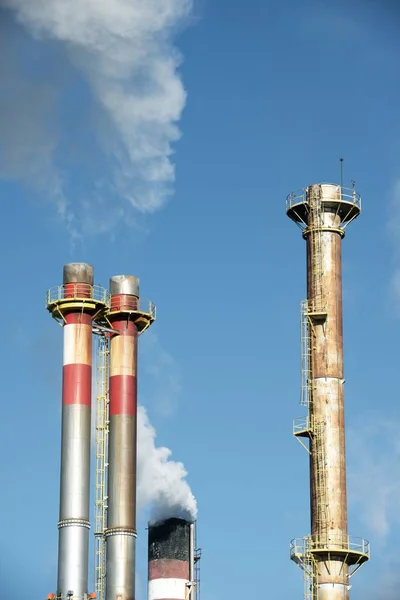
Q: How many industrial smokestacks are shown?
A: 4